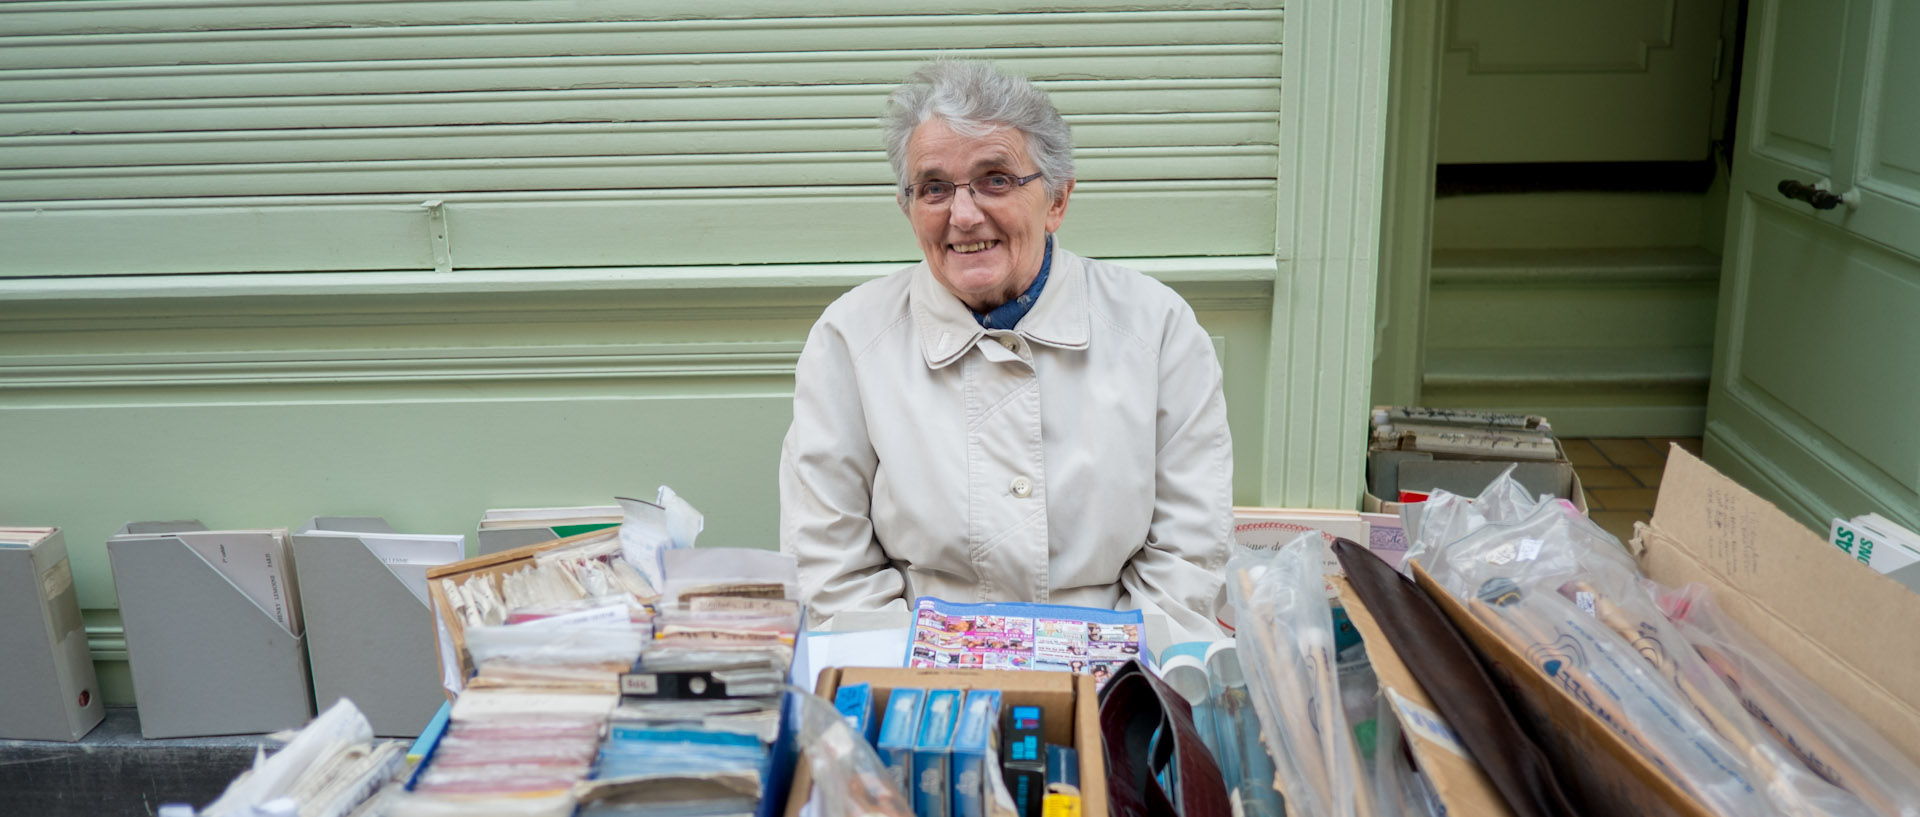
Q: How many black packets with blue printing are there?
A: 1